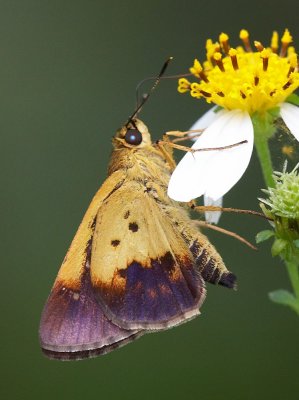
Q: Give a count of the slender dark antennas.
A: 2